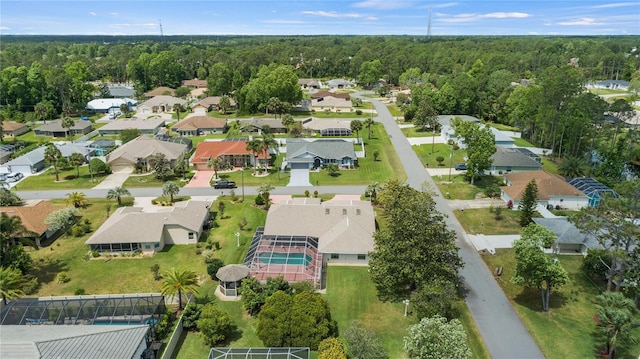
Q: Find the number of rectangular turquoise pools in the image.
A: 1